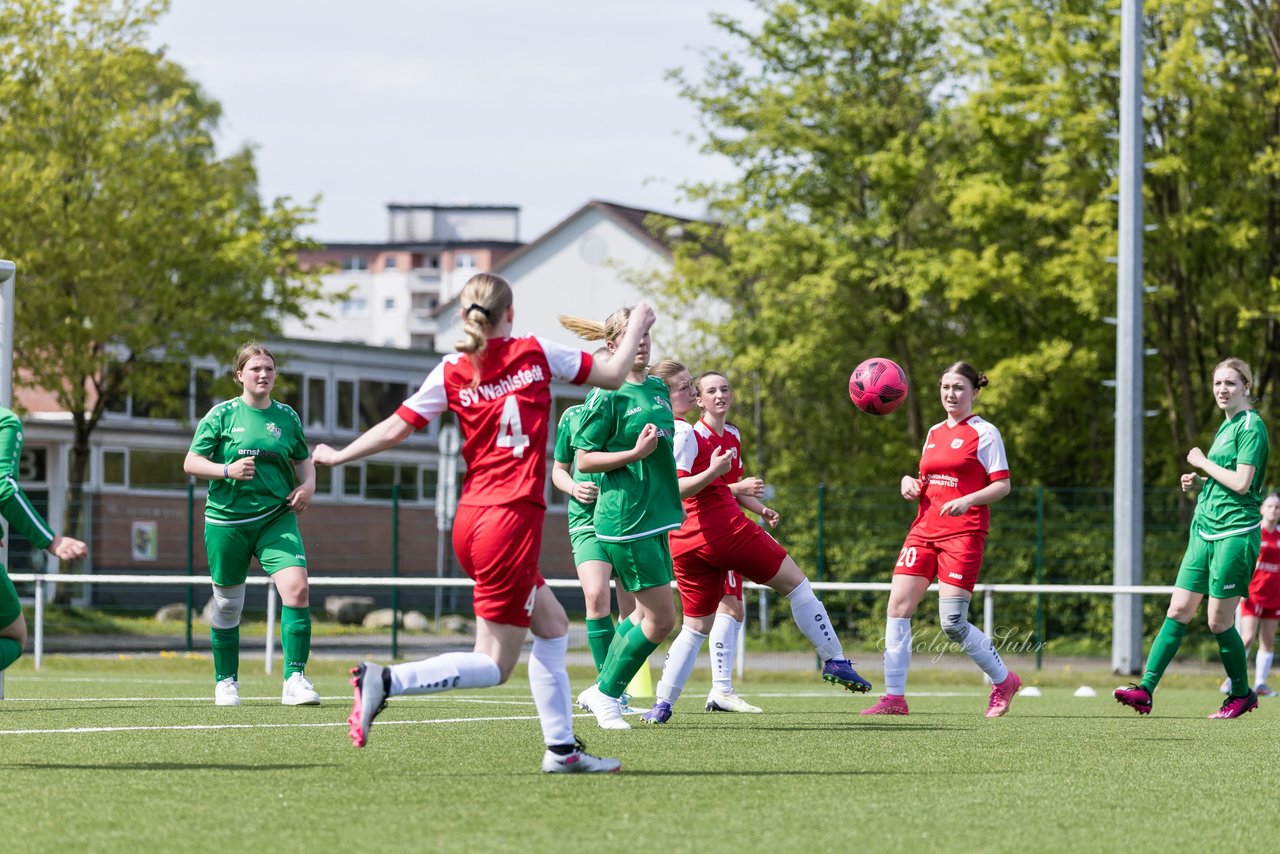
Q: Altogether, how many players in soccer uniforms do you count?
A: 10